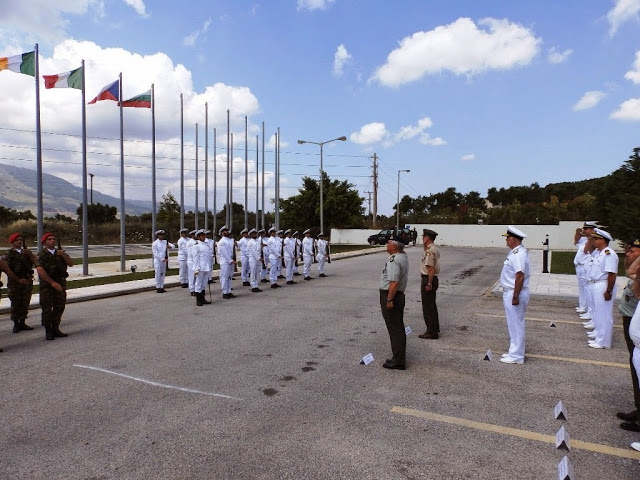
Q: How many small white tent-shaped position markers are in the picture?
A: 7